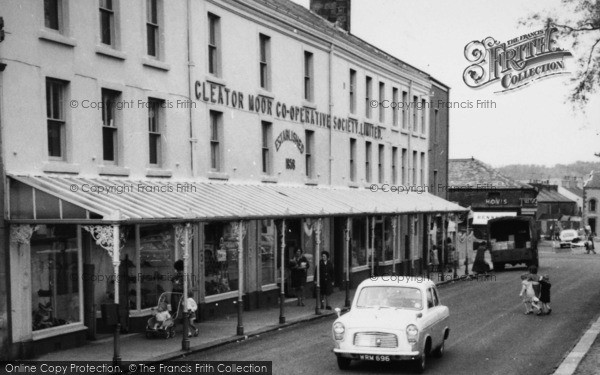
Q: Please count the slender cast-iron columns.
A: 13